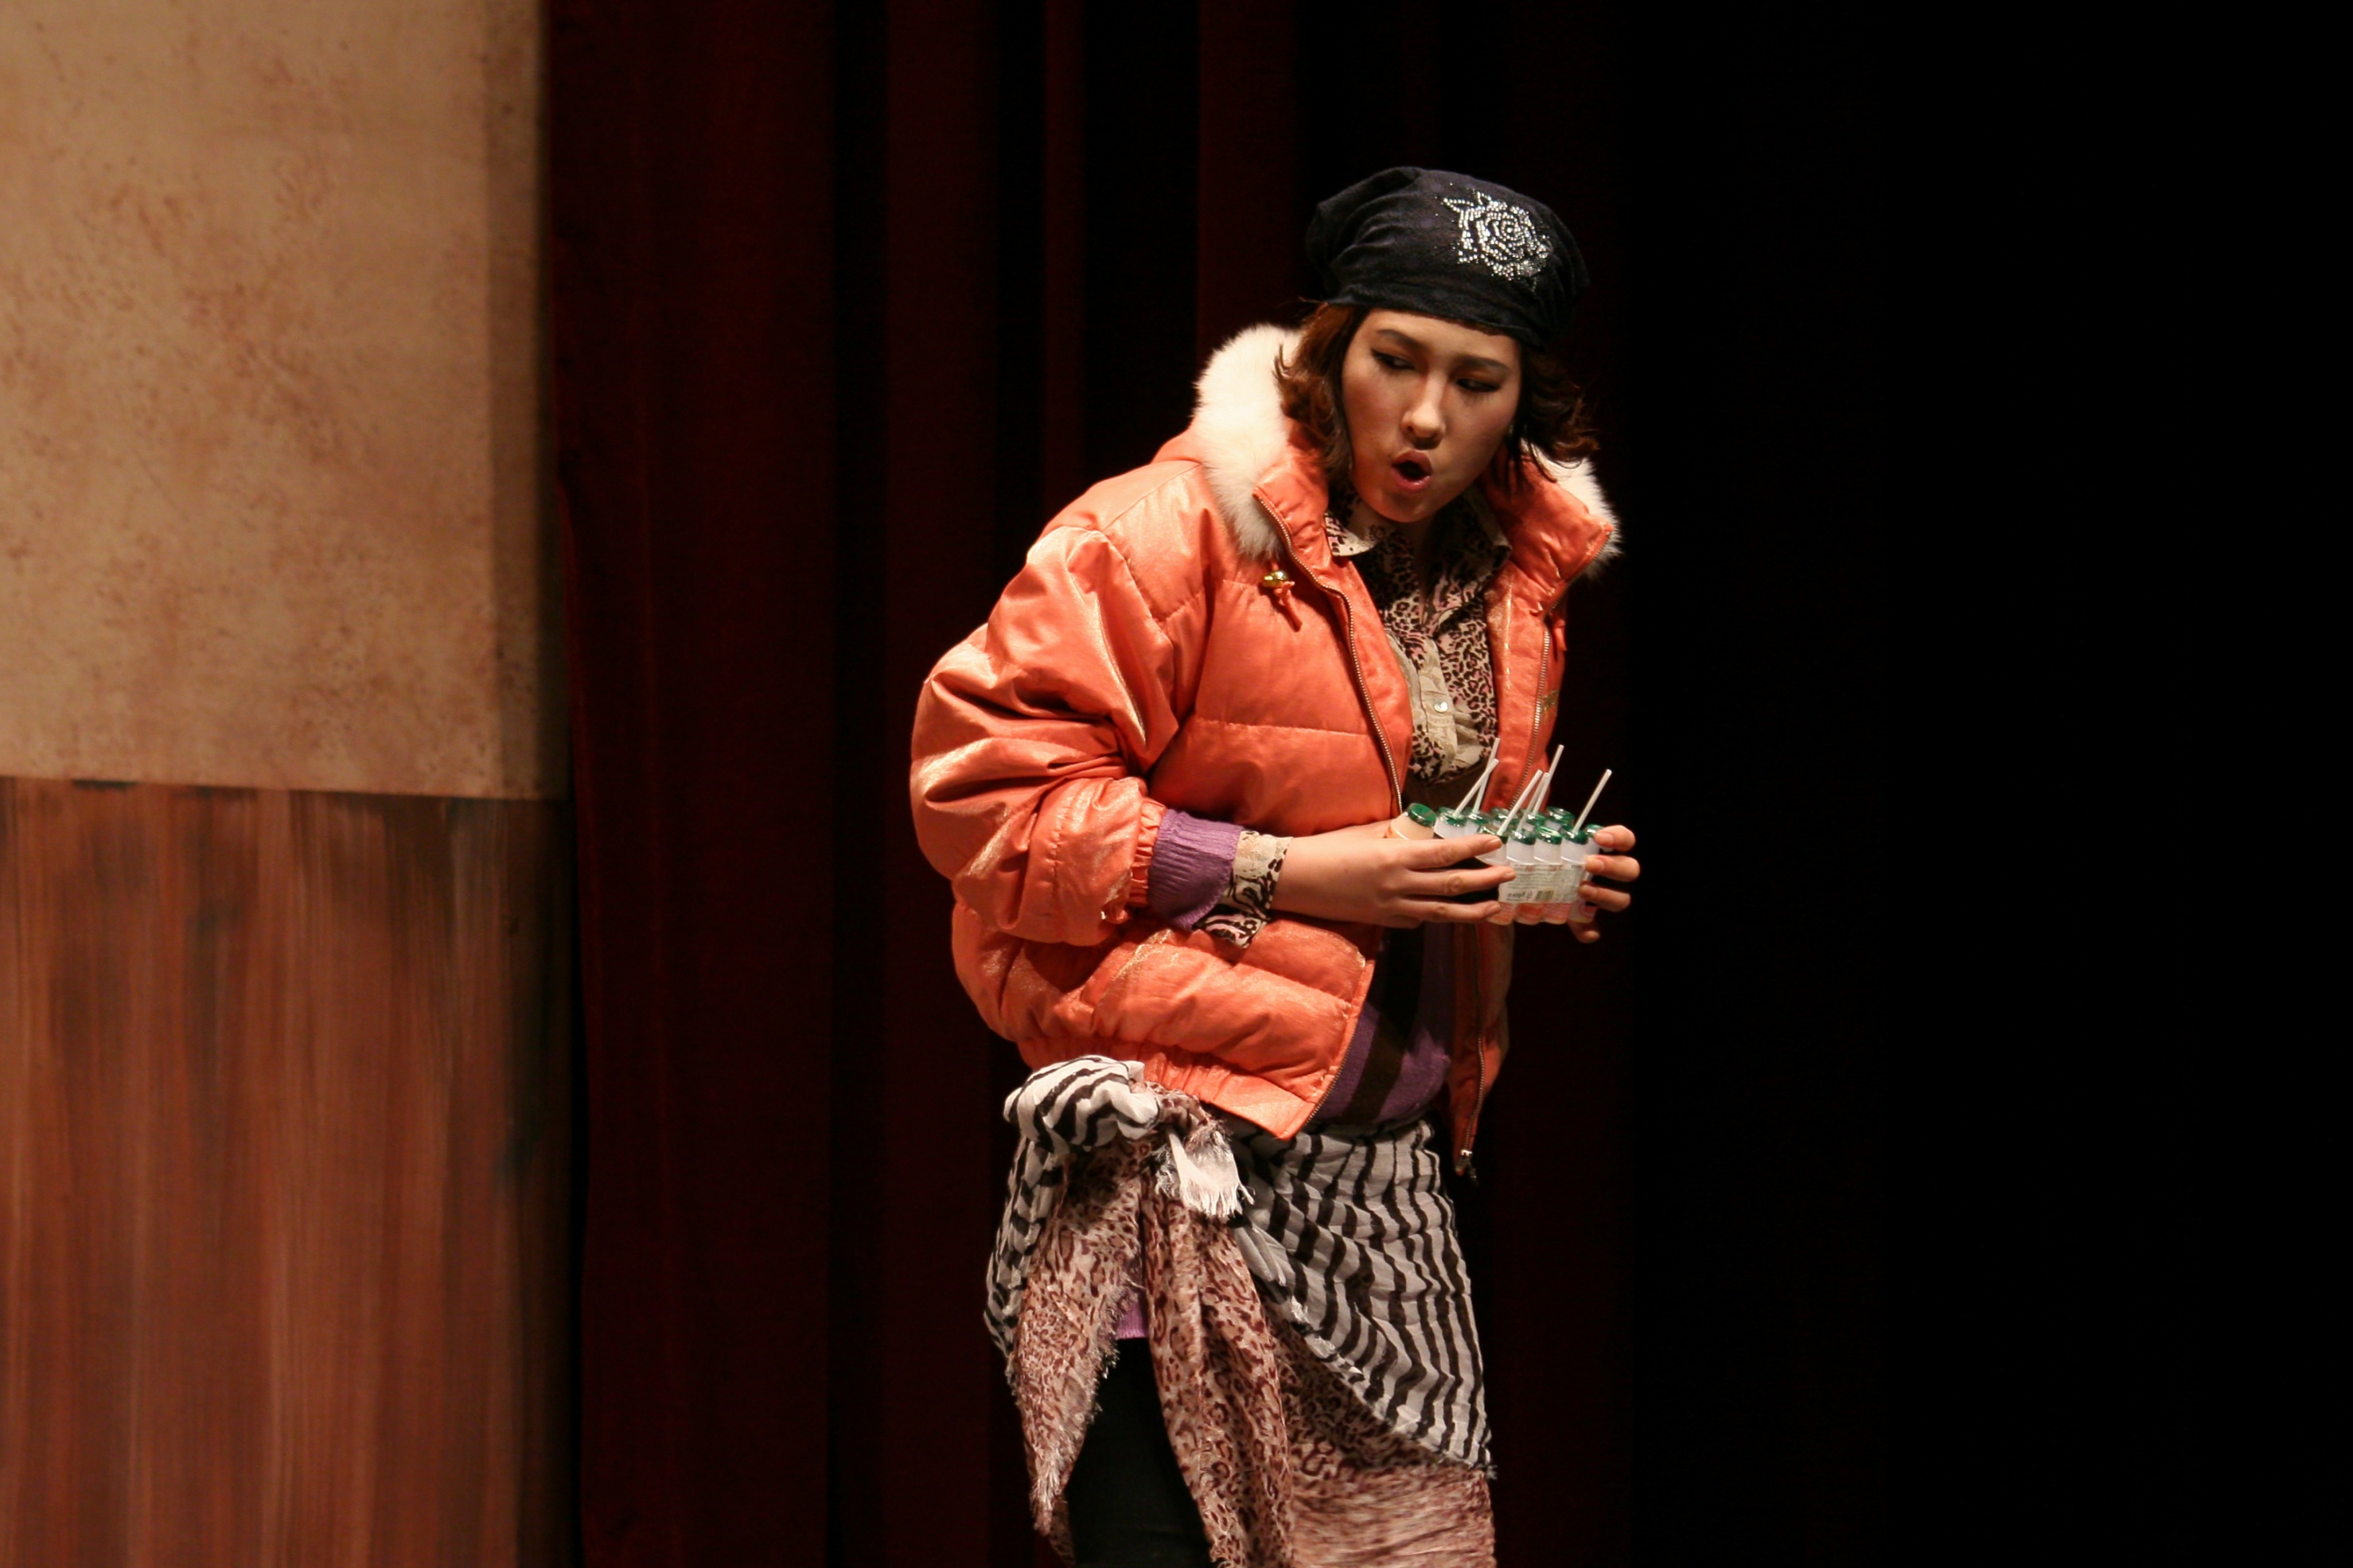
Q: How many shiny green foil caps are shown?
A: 11